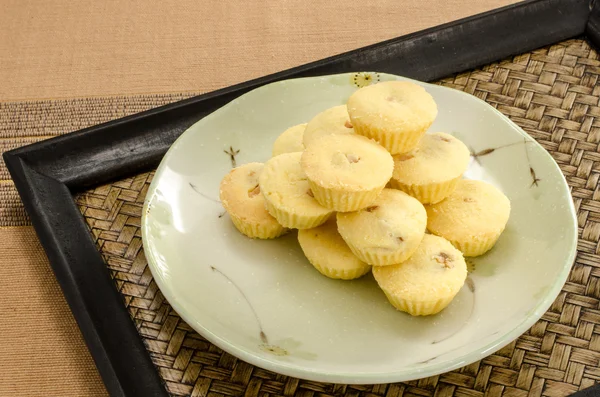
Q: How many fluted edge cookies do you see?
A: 11